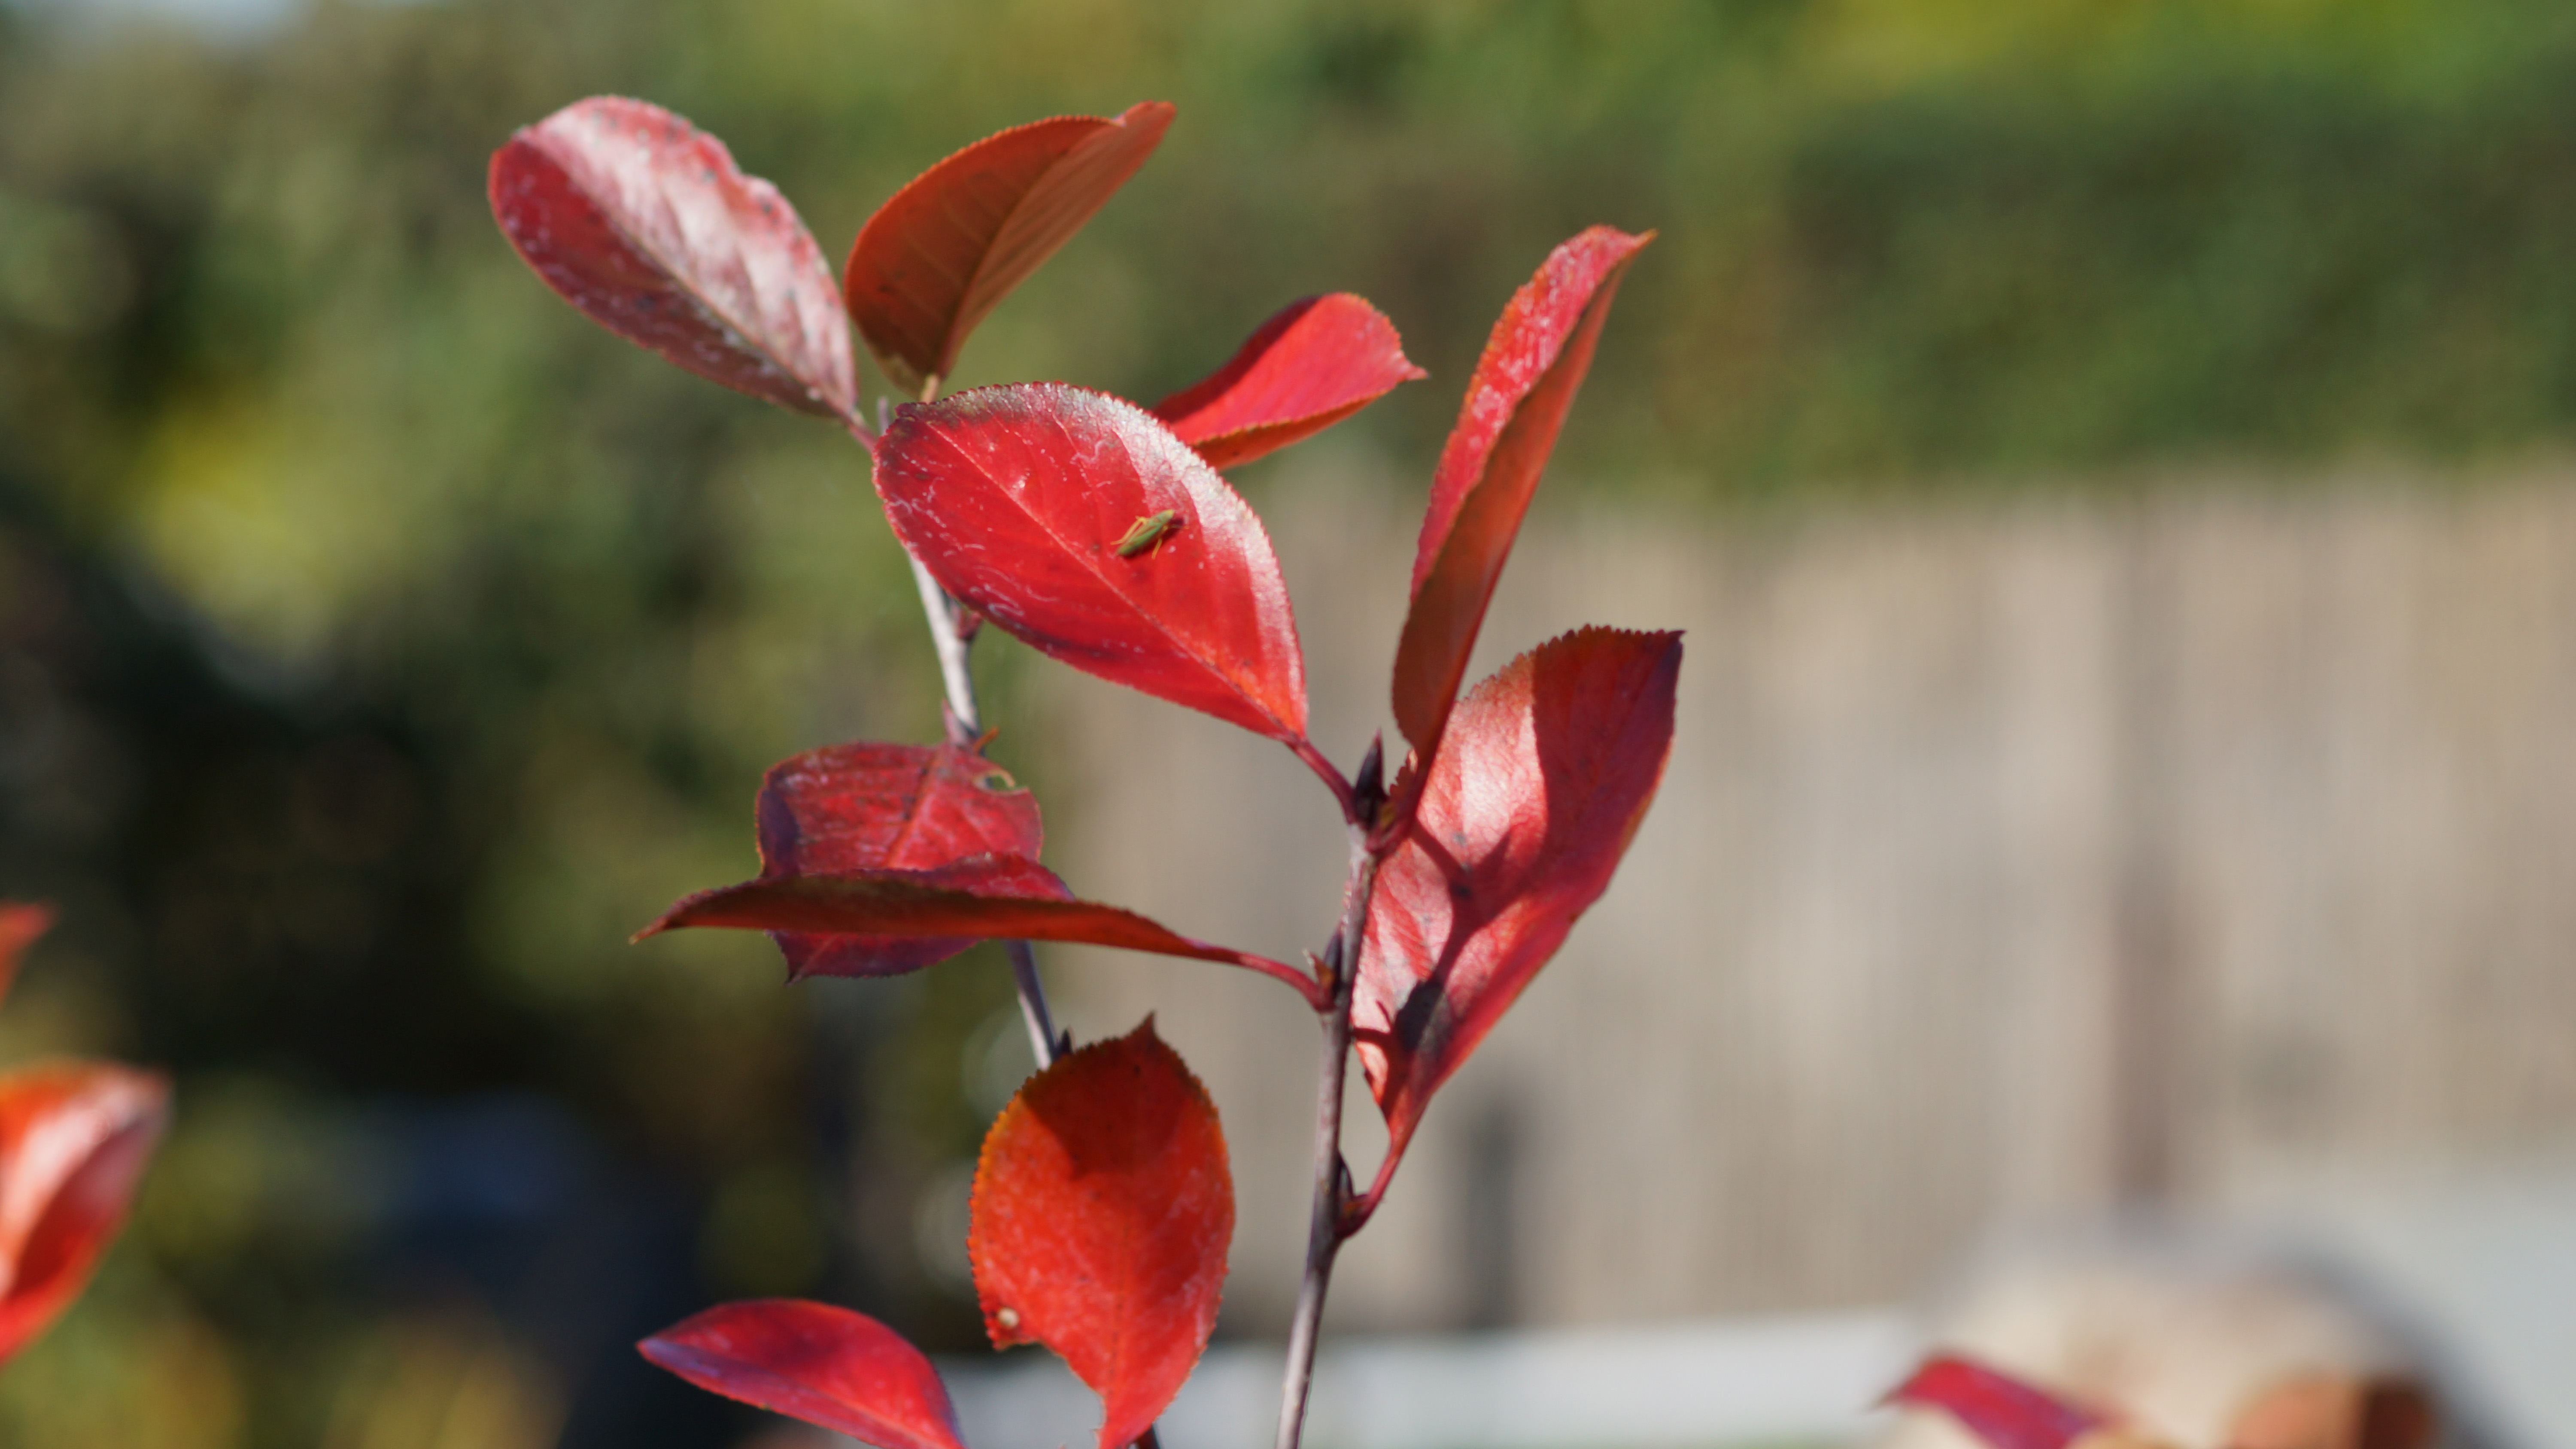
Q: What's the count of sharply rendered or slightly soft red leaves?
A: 10